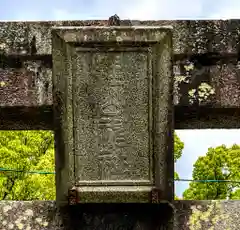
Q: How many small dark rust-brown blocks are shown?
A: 2